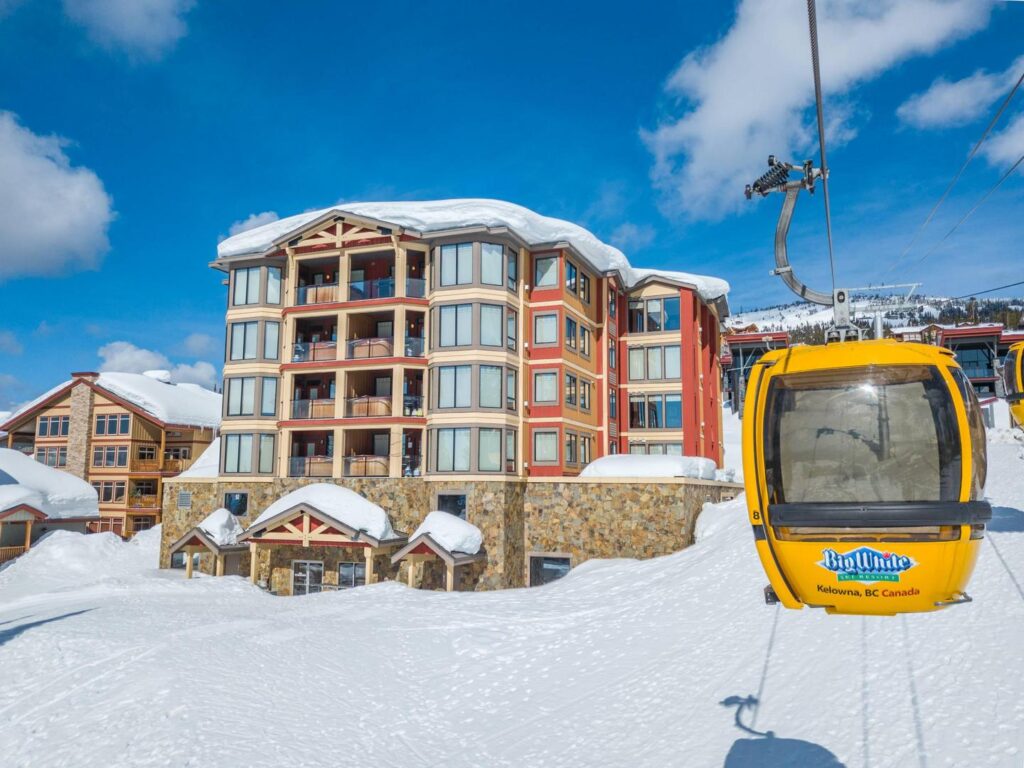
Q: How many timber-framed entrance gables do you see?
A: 3